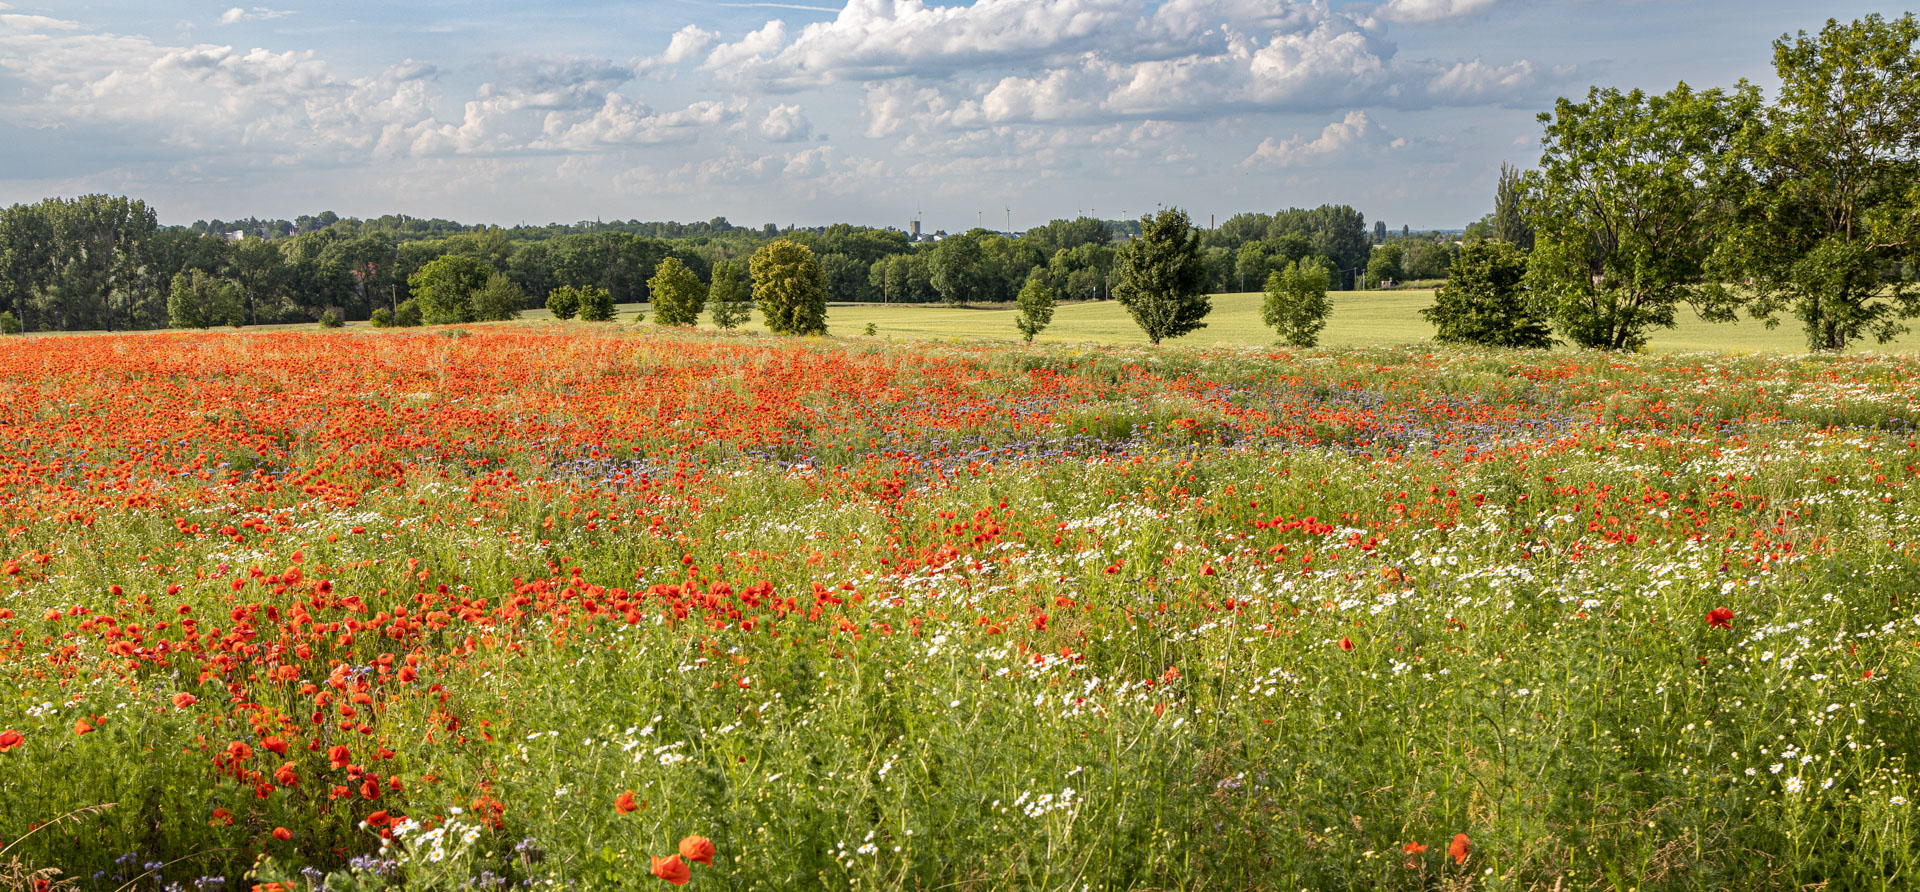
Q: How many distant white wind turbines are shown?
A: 6